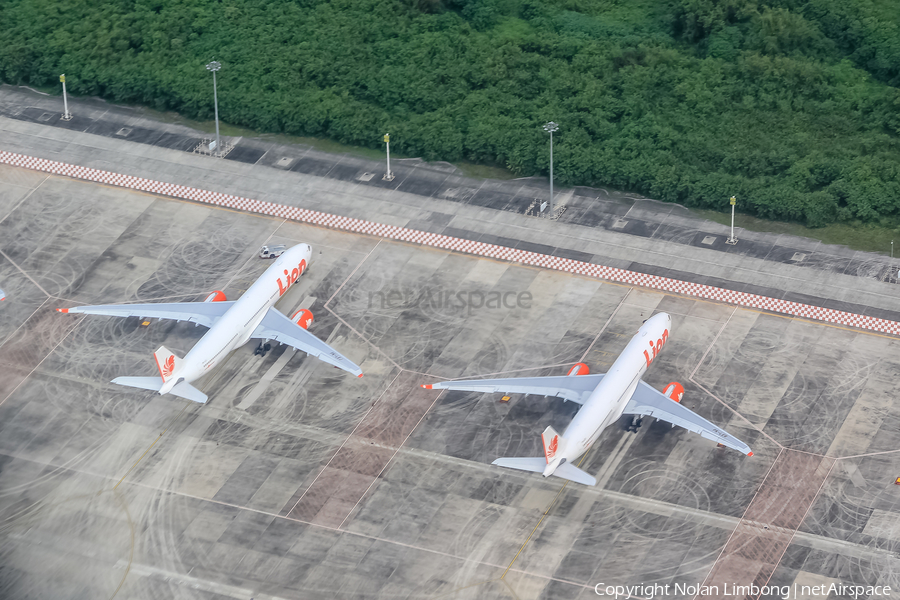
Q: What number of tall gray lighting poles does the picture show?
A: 2